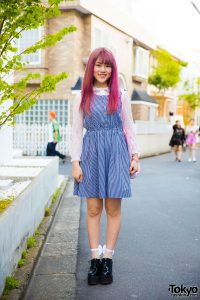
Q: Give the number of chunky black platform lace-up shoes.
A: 2